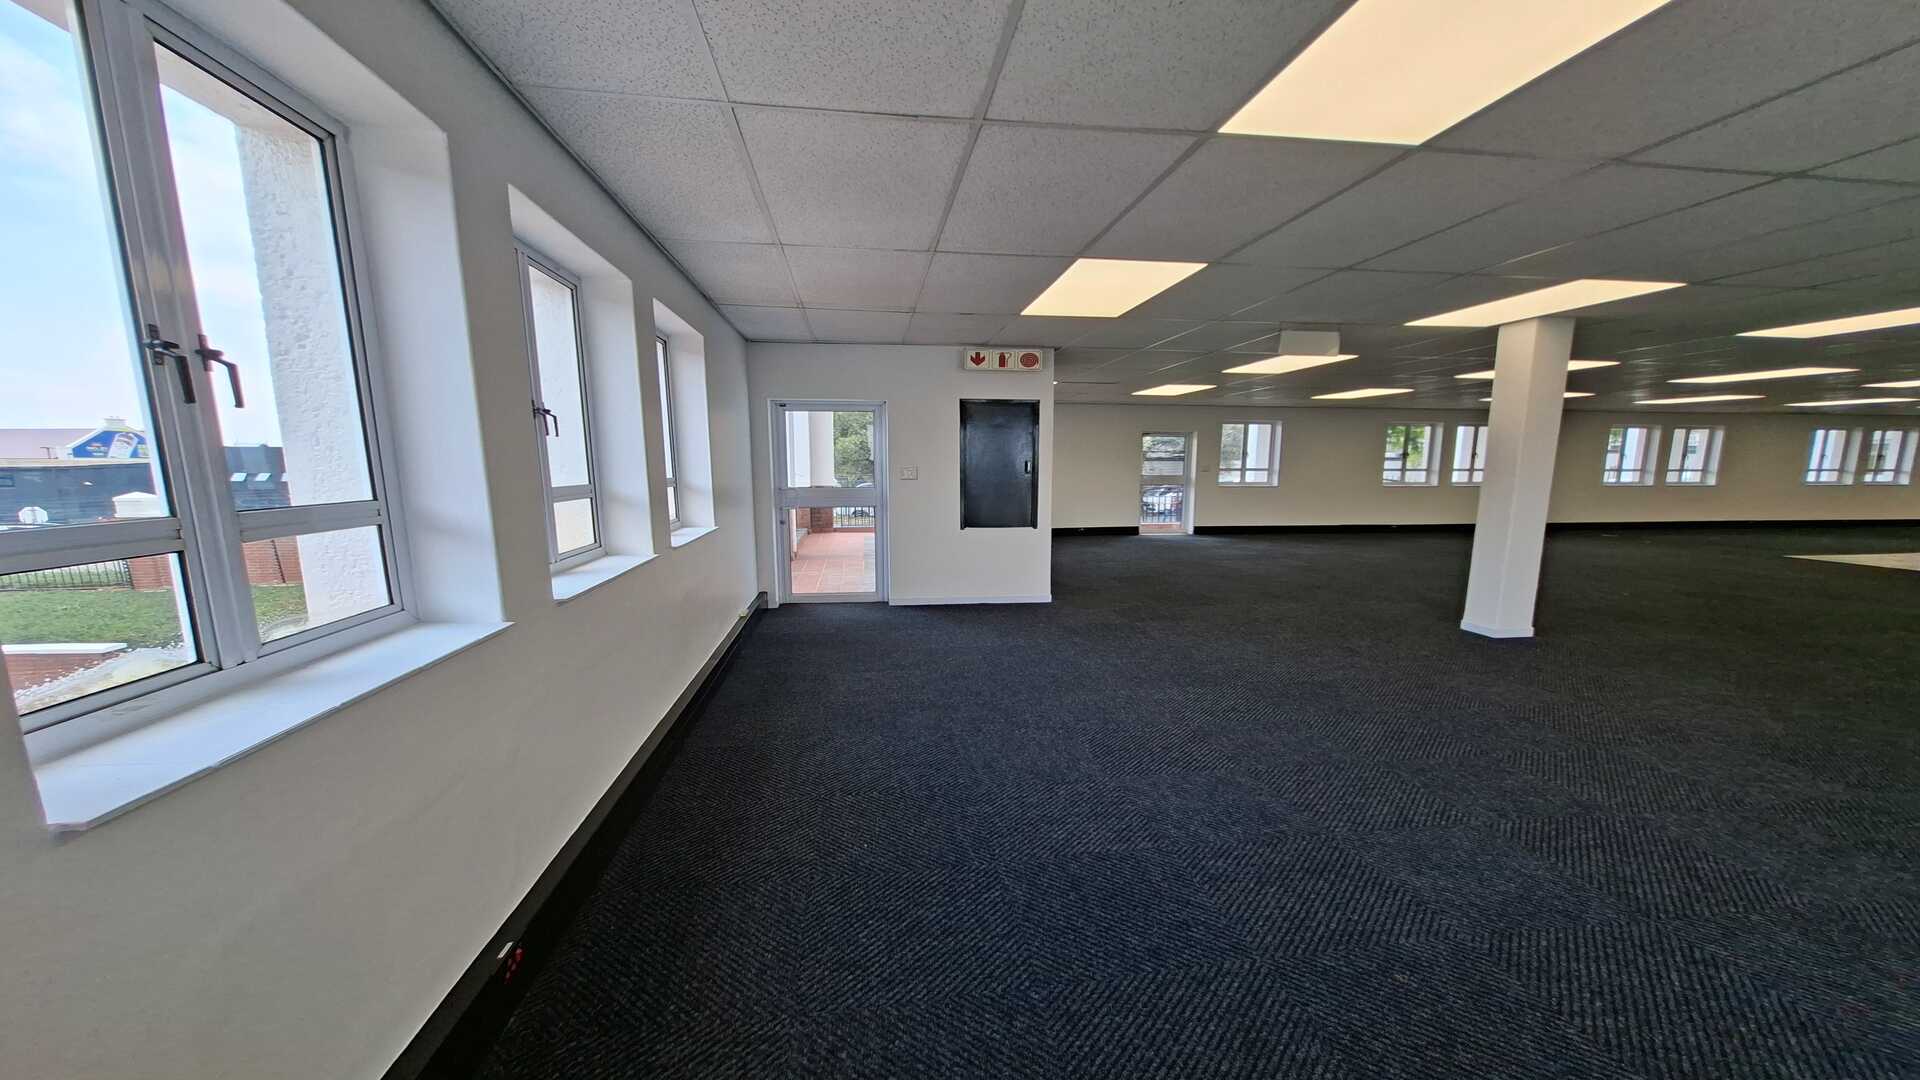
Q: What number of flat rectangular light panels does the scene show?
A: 13